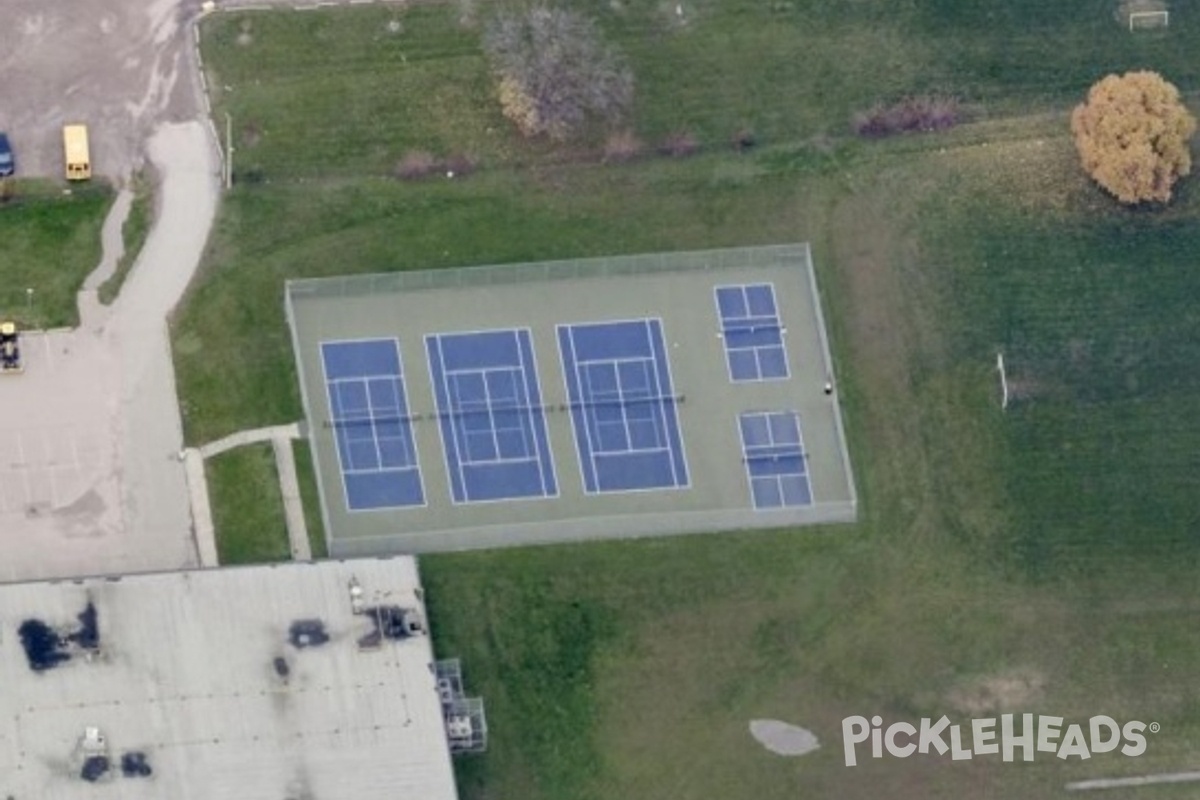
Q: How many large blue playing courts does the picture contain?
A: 3